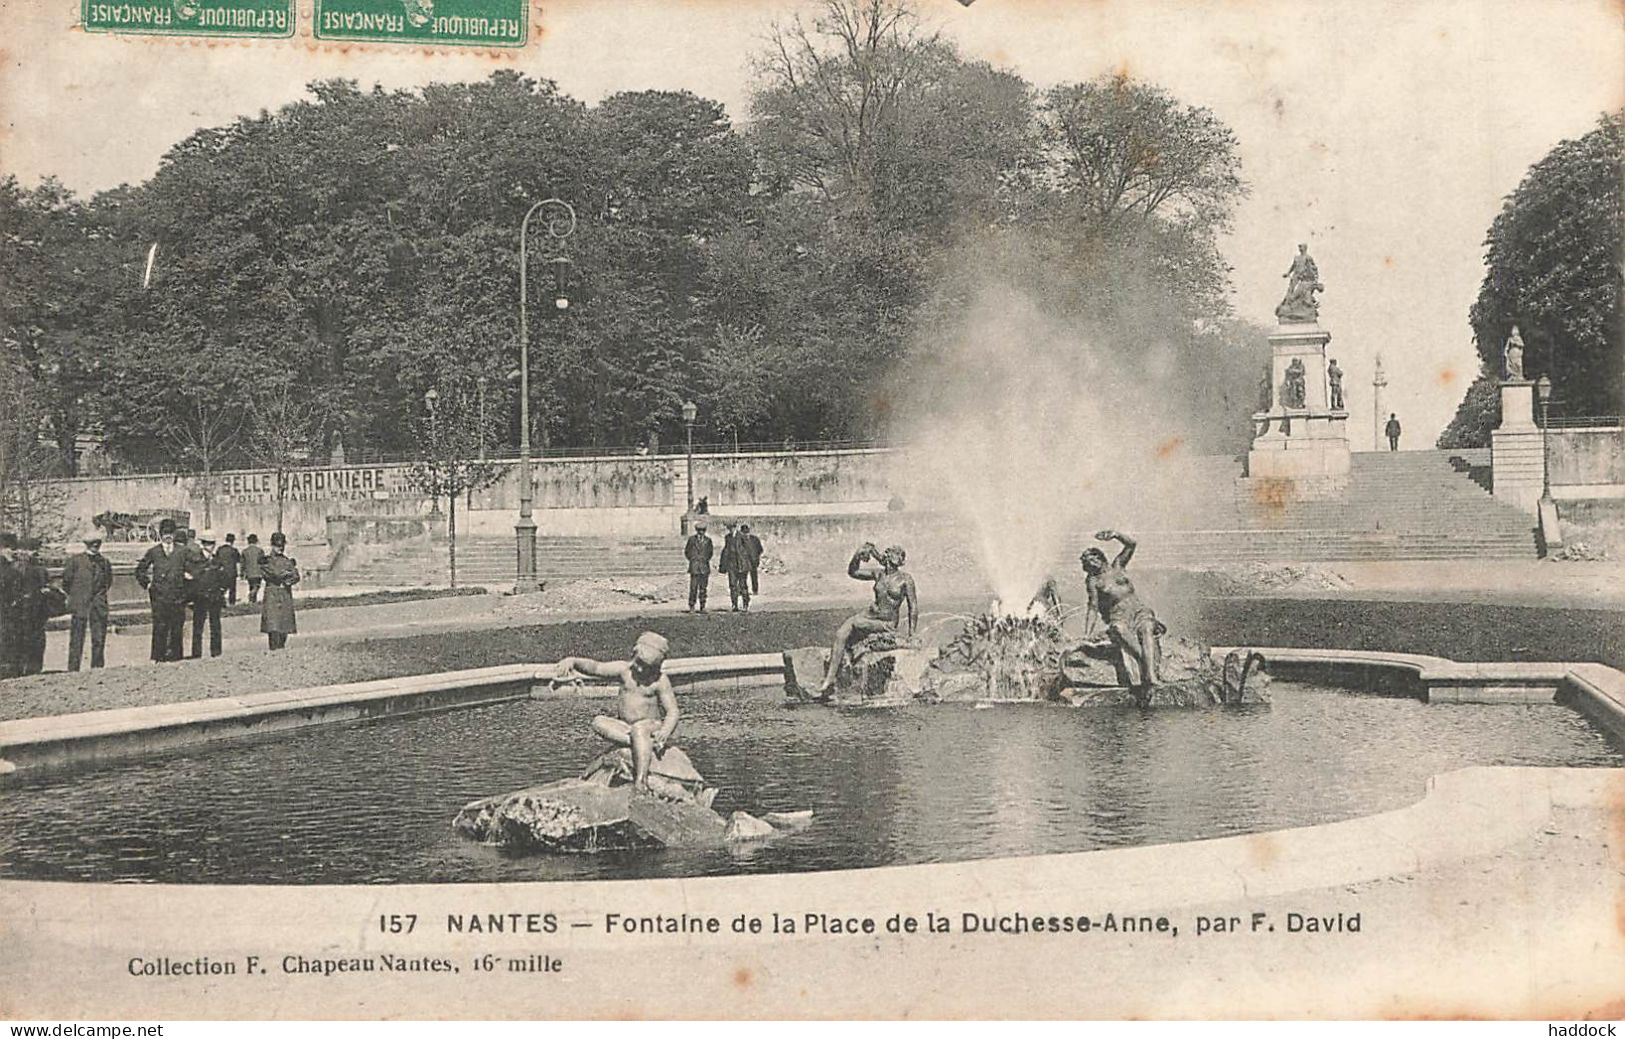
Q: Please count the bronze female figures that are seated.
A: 2